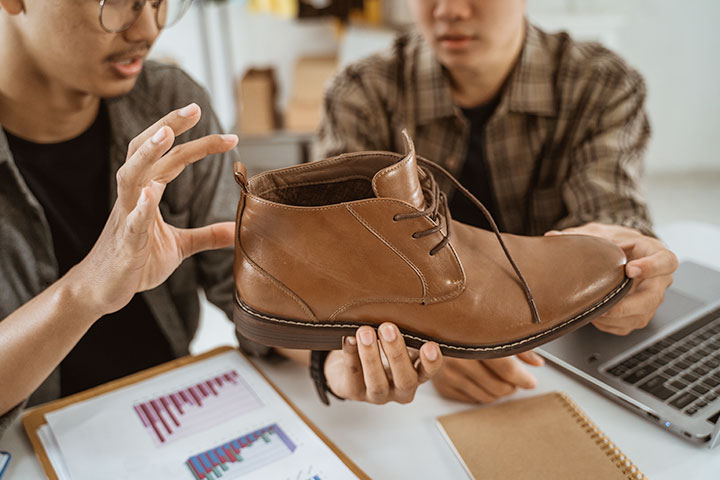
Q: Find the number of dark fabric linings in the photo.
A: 1